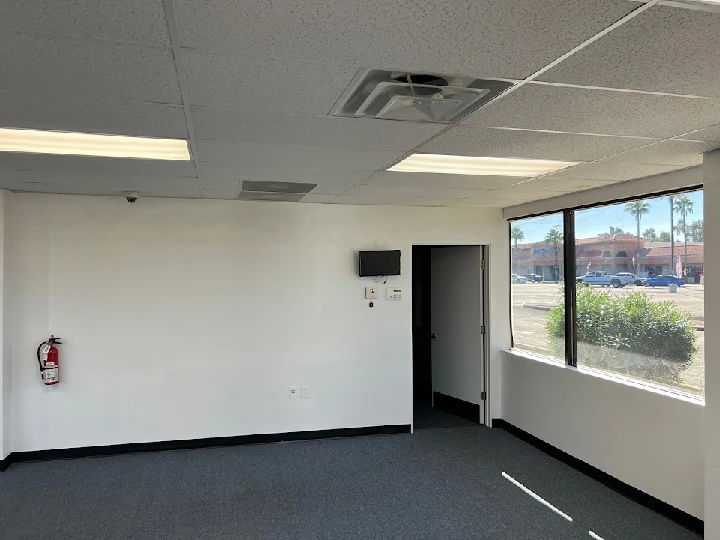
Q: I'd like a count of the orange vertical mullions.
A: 0